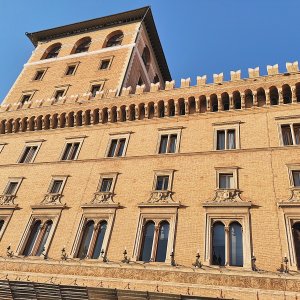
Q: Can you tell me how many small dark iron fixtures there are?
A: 9